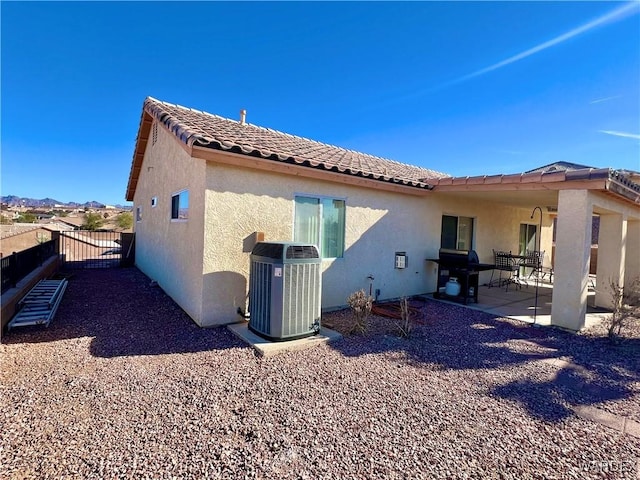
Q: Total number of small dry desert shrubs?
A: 3